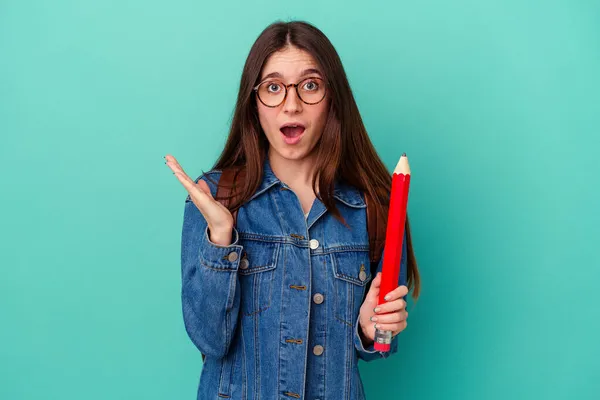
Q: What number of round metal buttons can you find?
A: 6